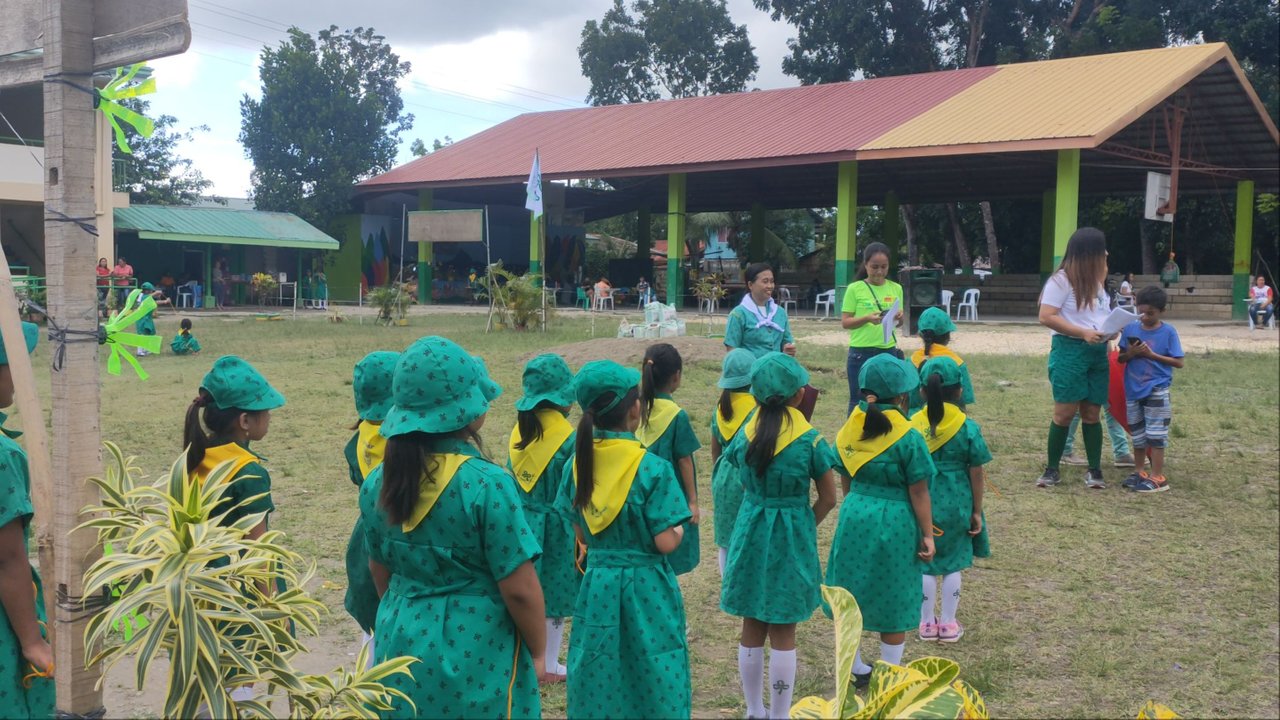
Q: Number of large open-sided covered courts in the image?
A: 1